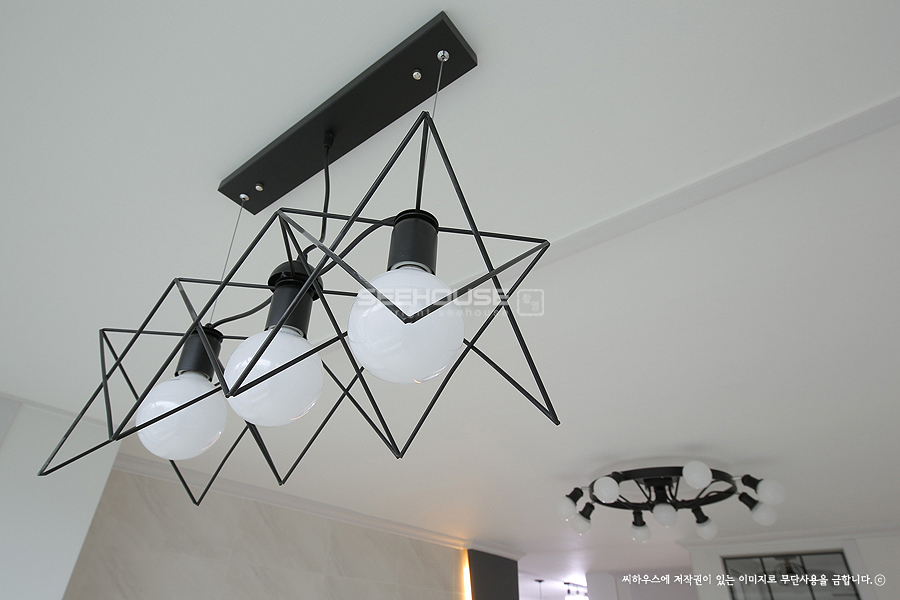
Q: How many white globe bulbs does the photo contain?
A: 12